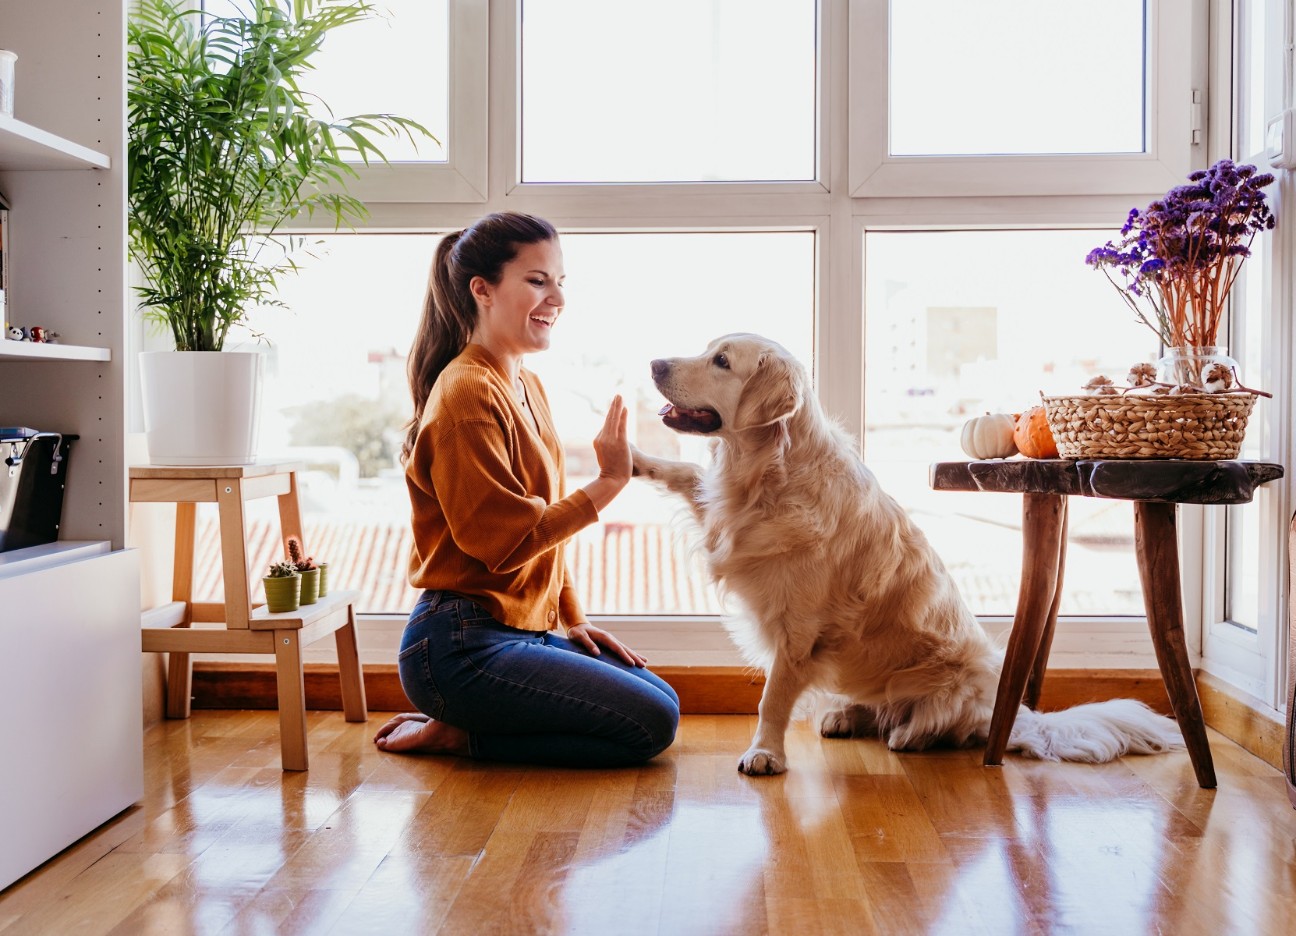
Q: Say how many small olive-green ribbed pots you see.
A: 3